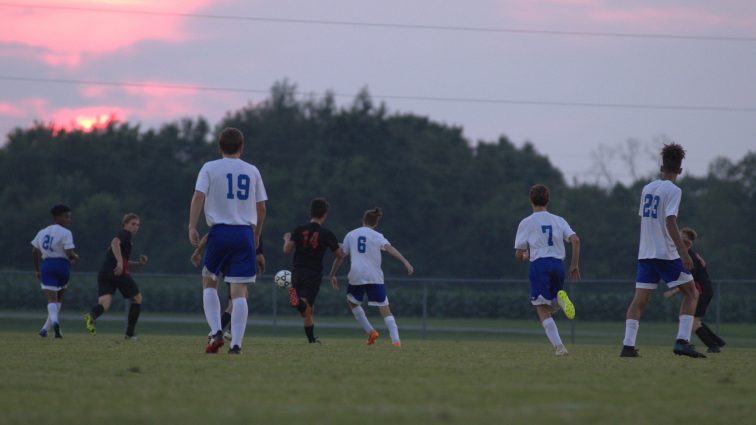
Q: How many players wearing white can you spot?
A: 5